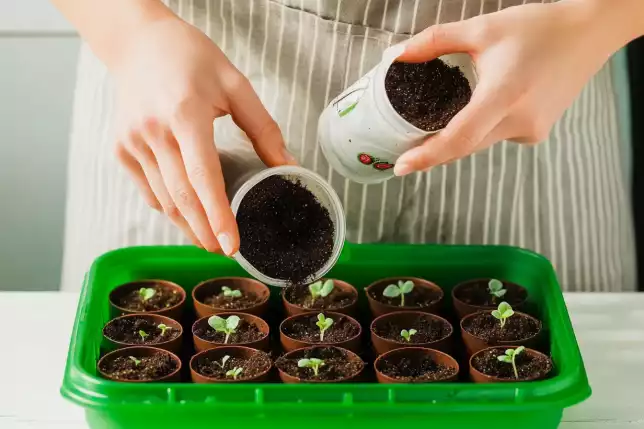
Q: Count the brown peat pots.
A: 15